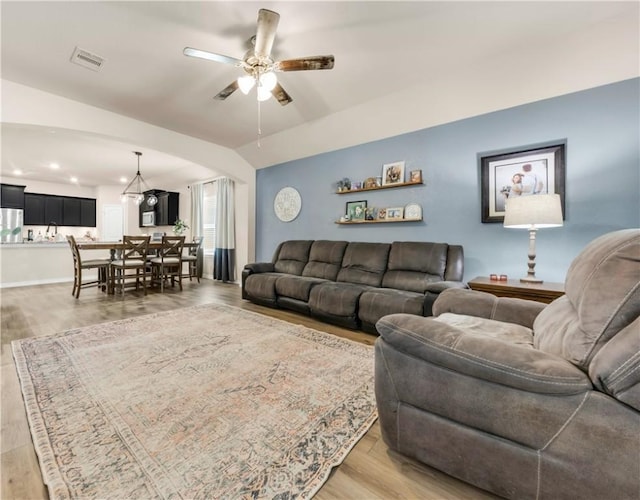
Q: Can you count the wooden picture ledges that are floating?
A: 2